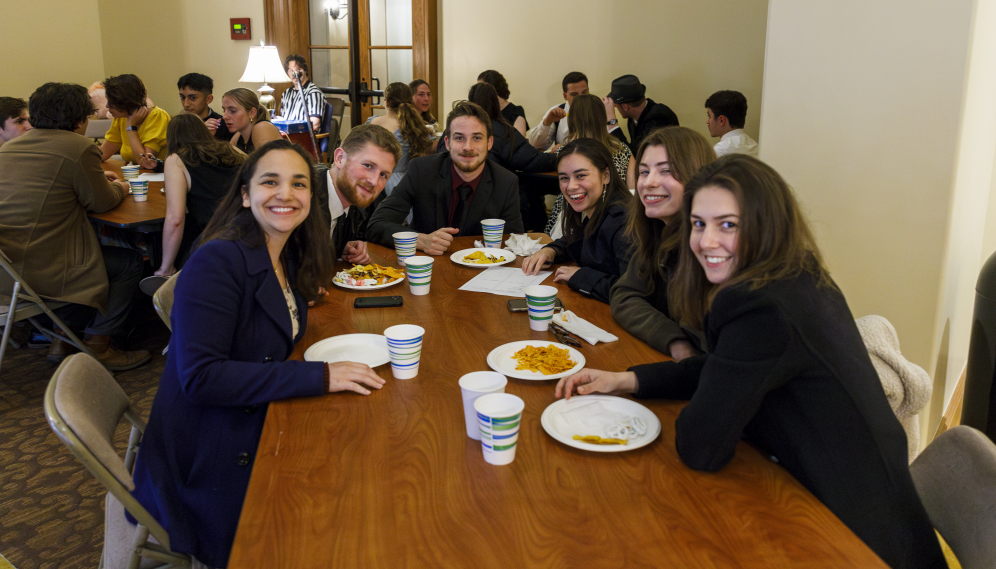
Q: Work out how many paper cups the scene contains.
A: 9